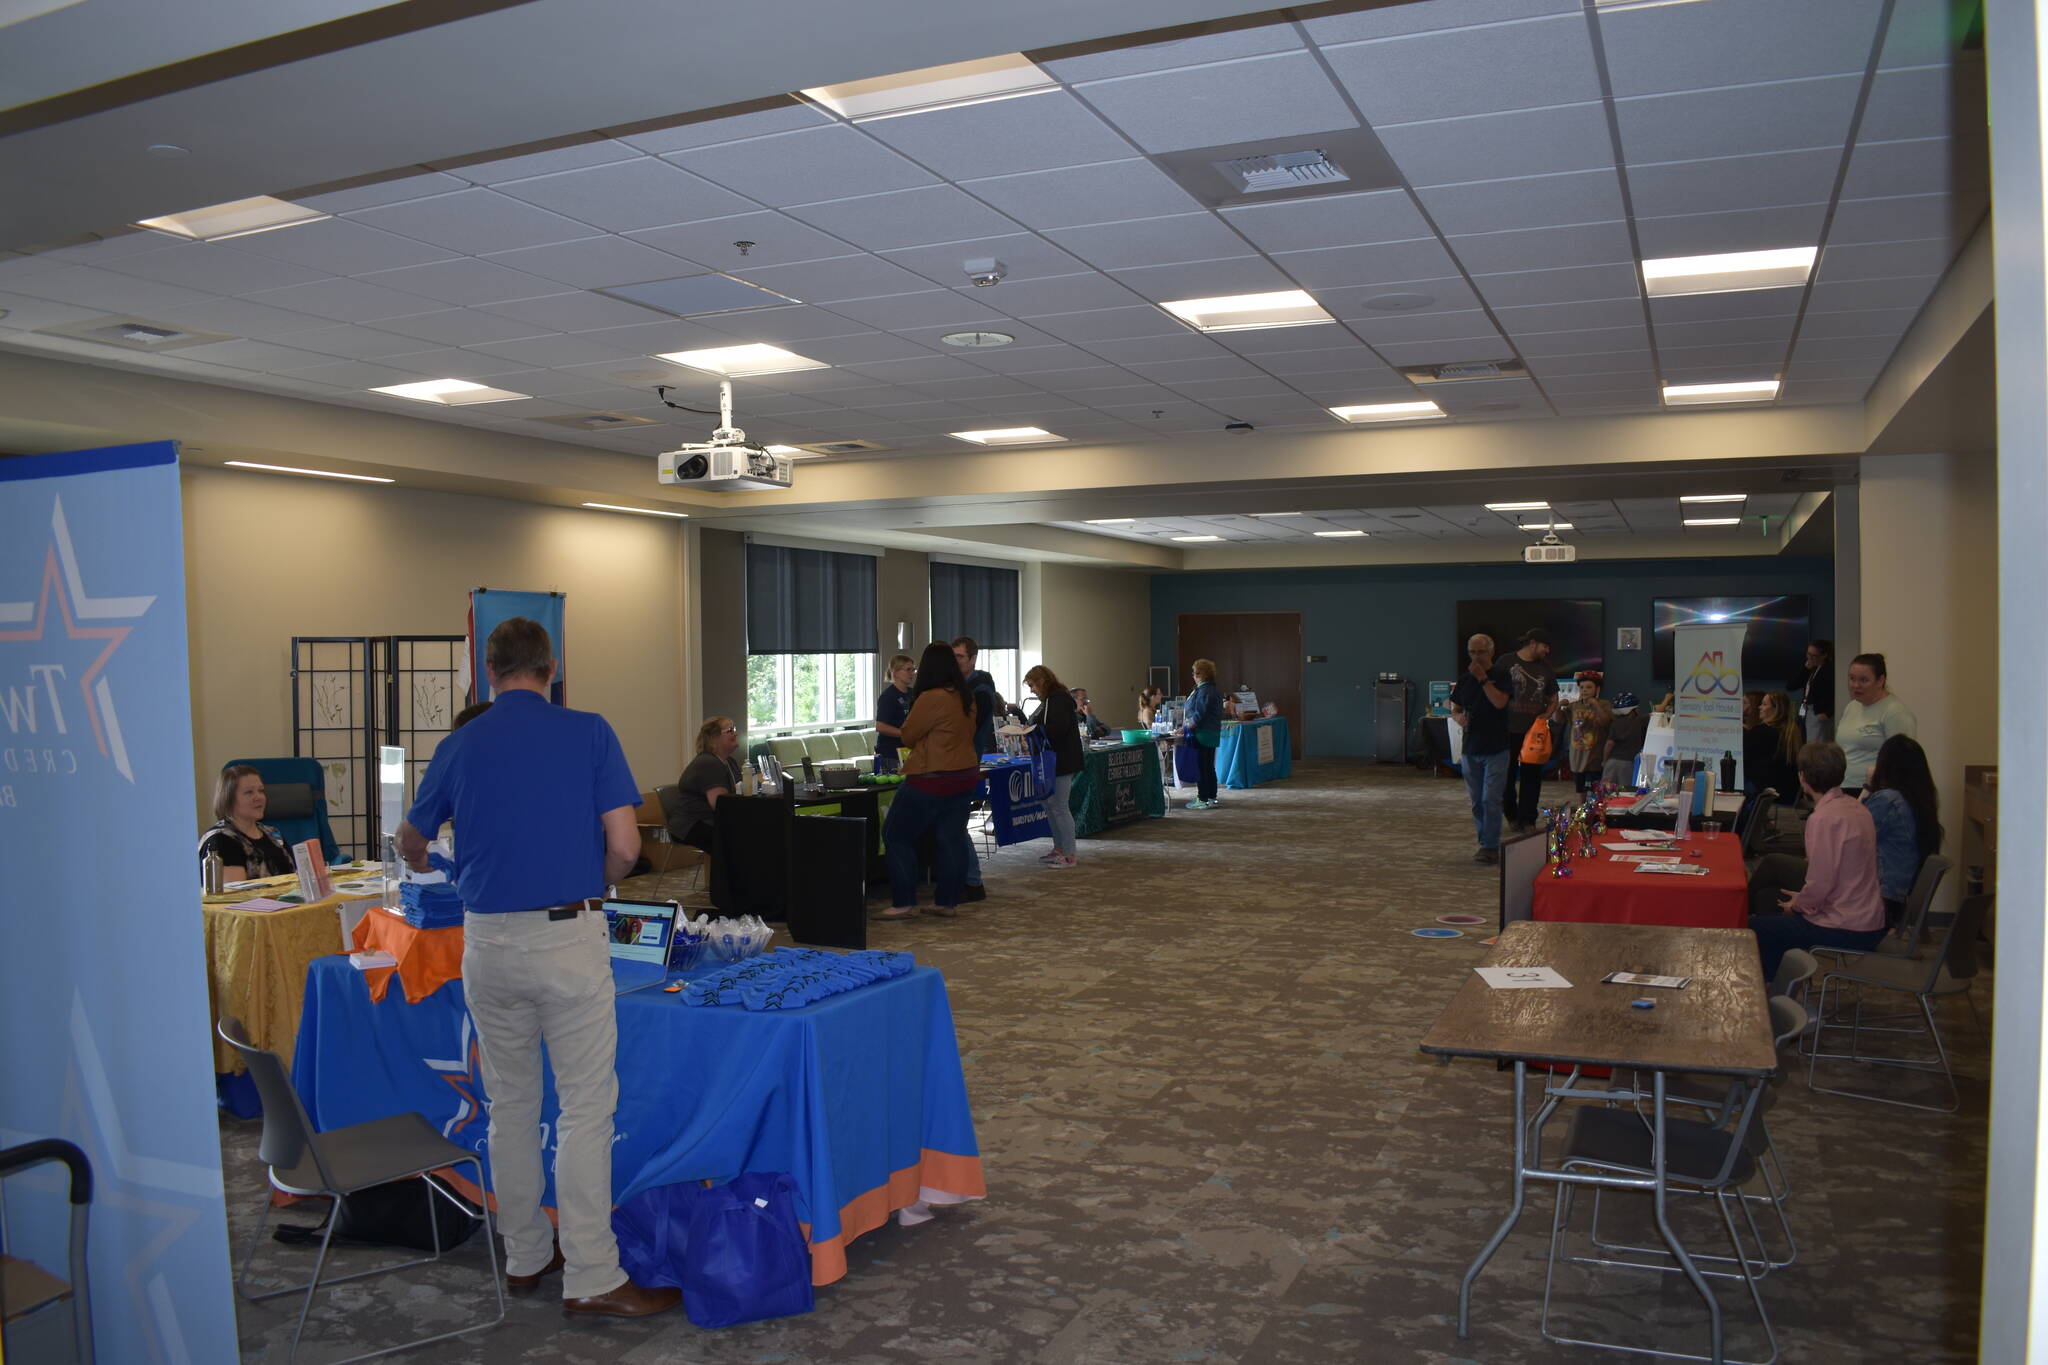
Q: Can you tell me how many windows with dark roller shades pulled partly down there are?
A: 2